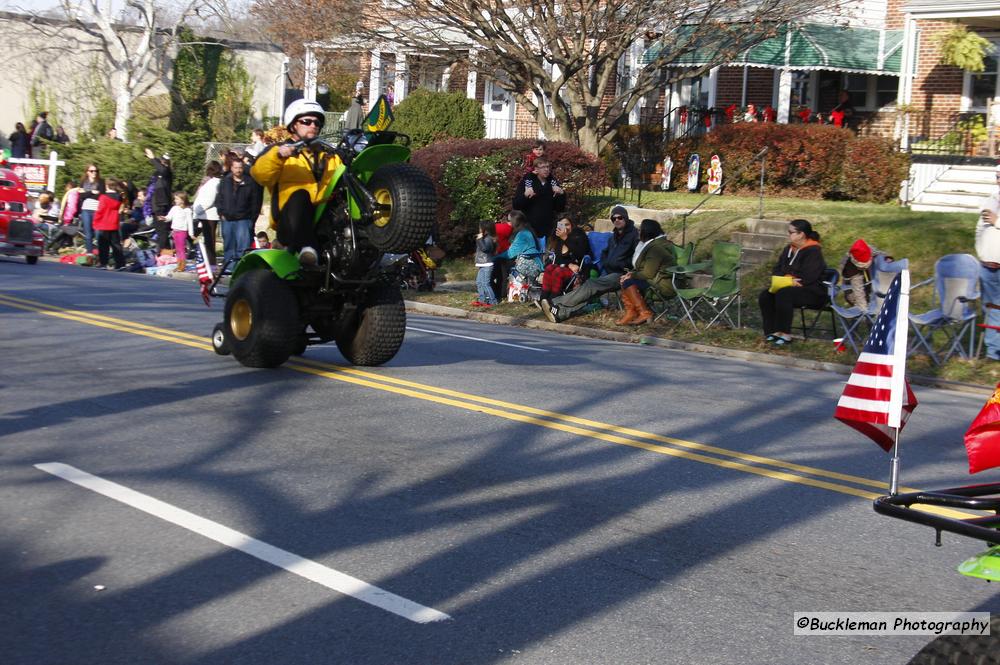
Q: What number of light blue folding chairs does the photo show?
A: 2